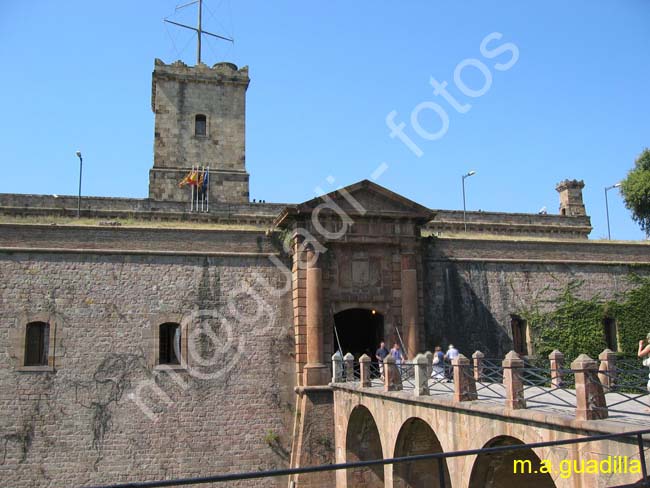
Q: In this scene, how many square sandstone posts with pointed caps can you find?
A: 12